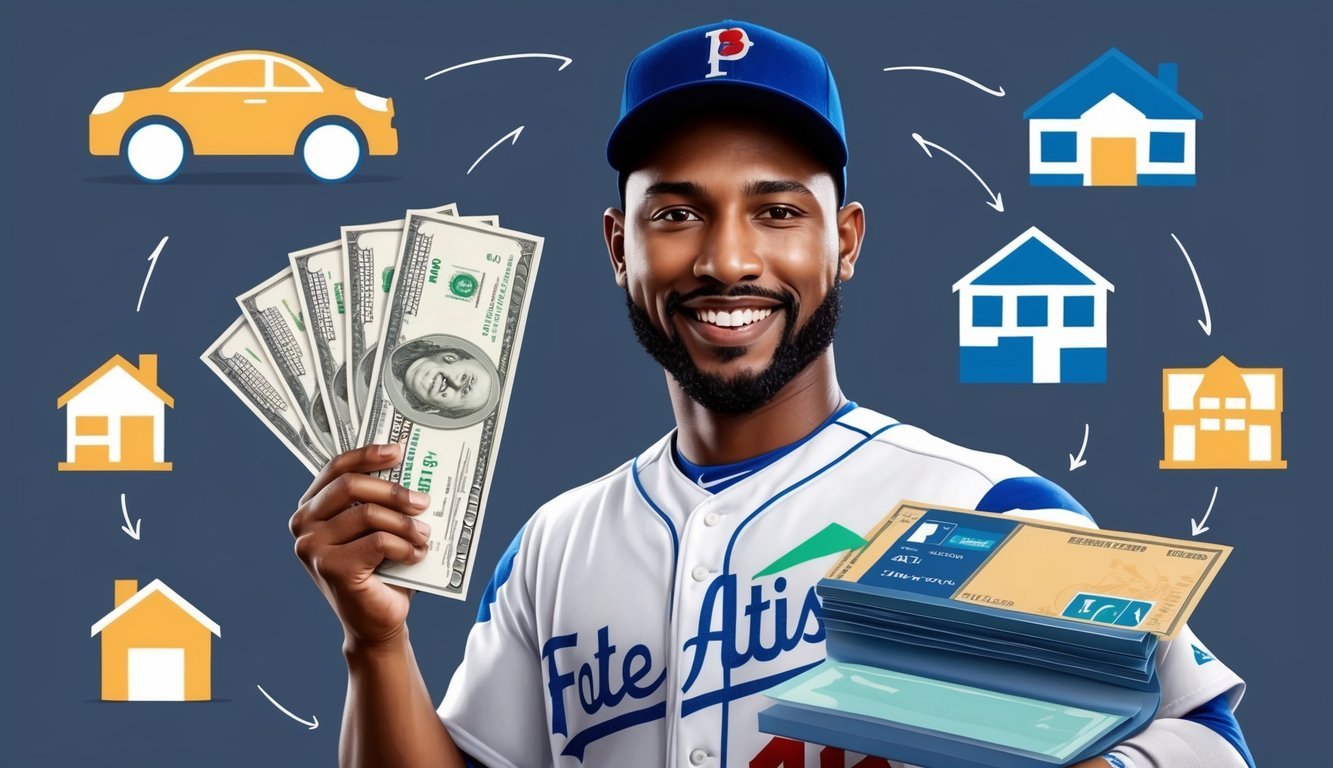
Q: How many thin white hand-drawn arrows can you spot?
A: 10